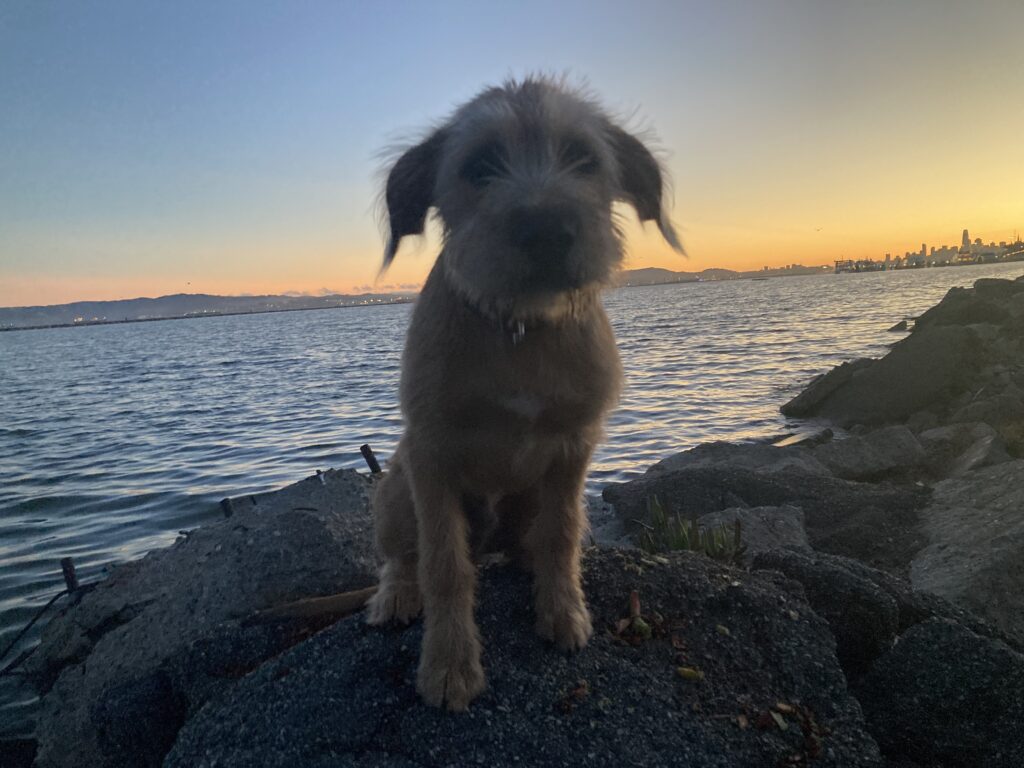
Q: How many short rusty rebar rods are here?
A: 3